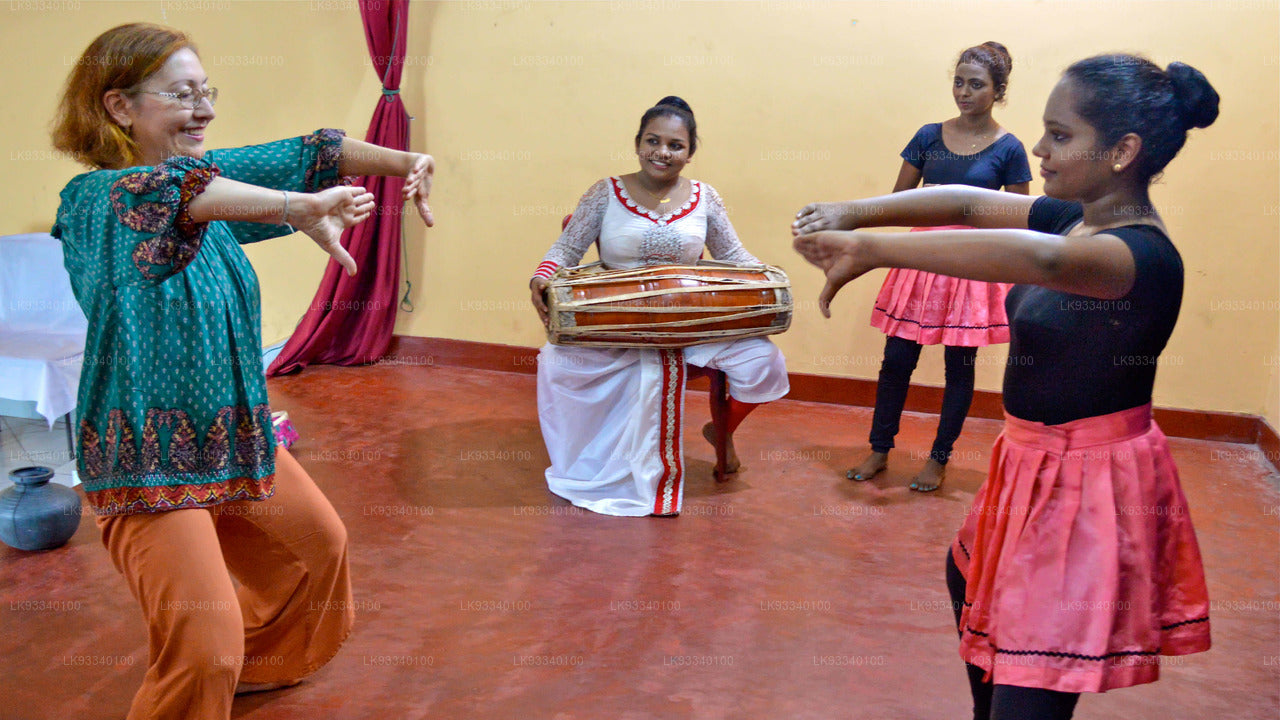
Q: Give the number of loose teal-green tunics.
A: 1